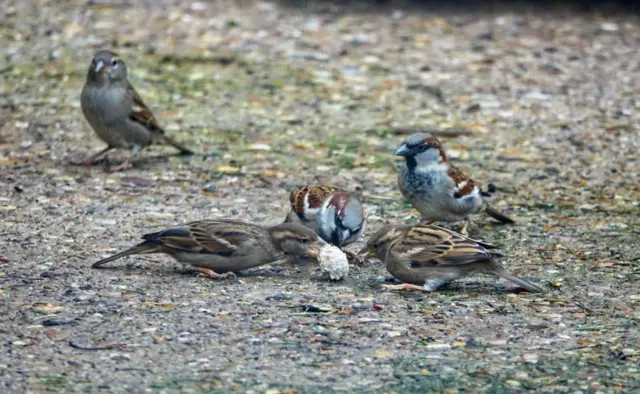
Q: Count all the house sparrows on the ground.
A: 5